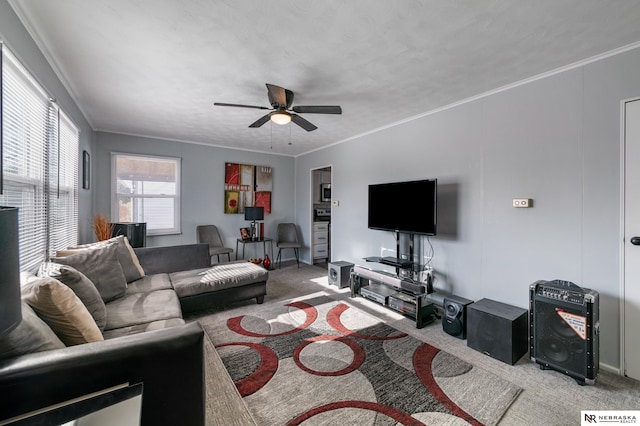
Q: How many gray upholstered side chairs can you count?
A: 2